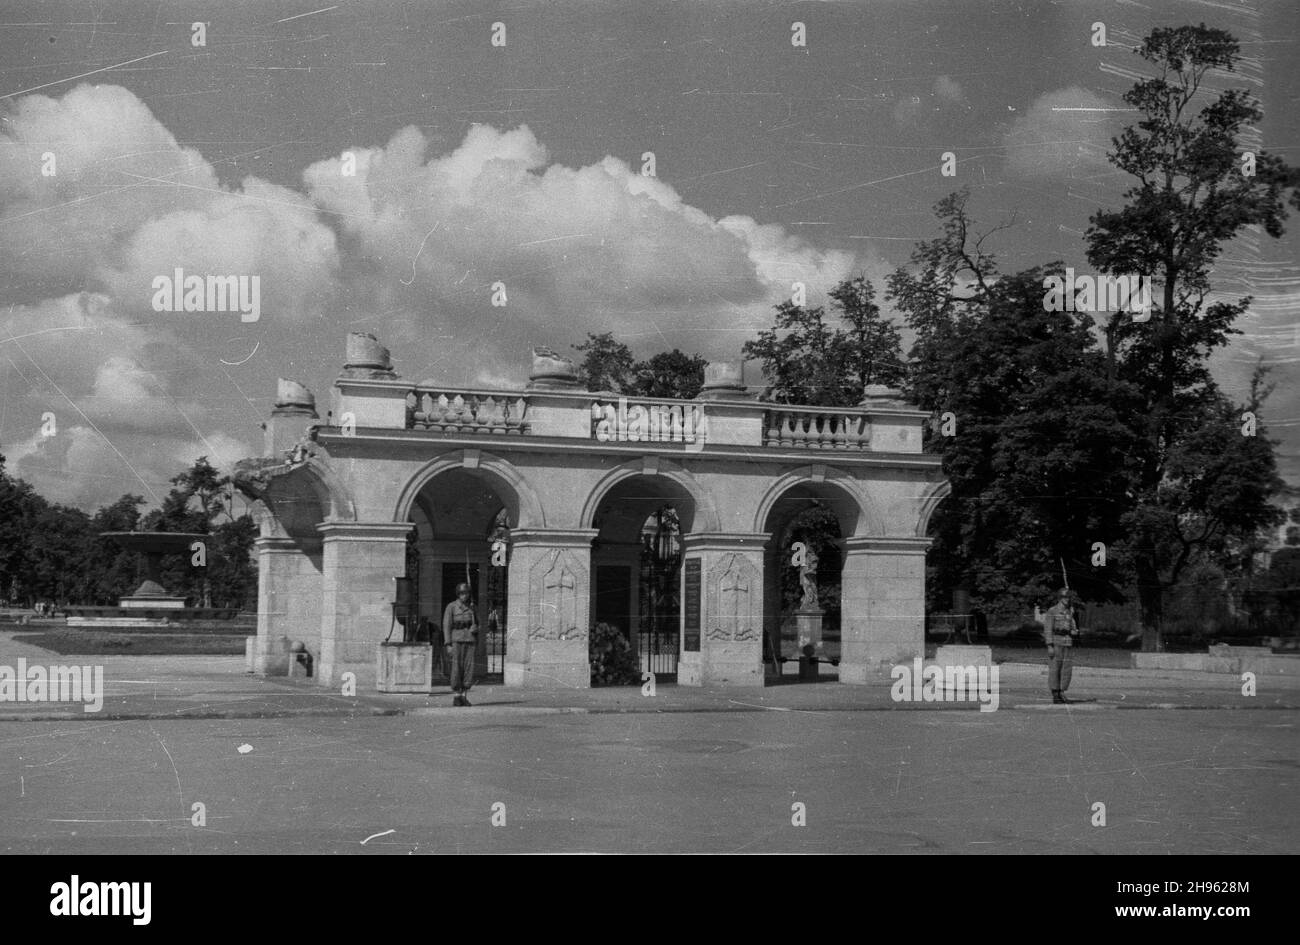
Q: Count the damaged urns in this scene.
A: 5